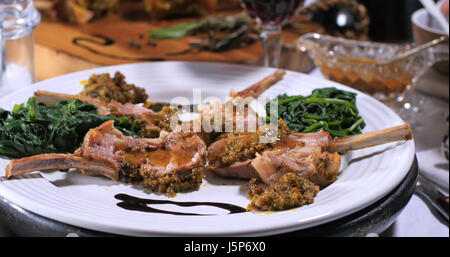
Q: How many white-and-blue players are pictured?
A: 0